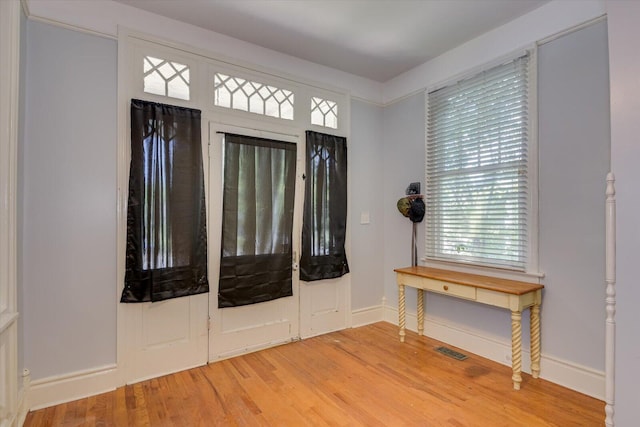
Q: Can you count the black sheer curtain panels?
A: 3